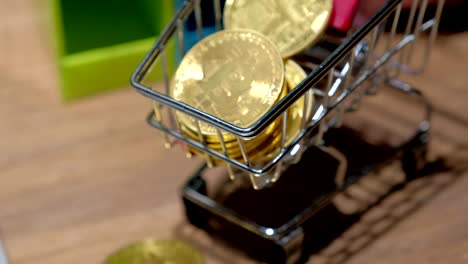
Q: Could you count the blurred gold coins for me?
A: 1